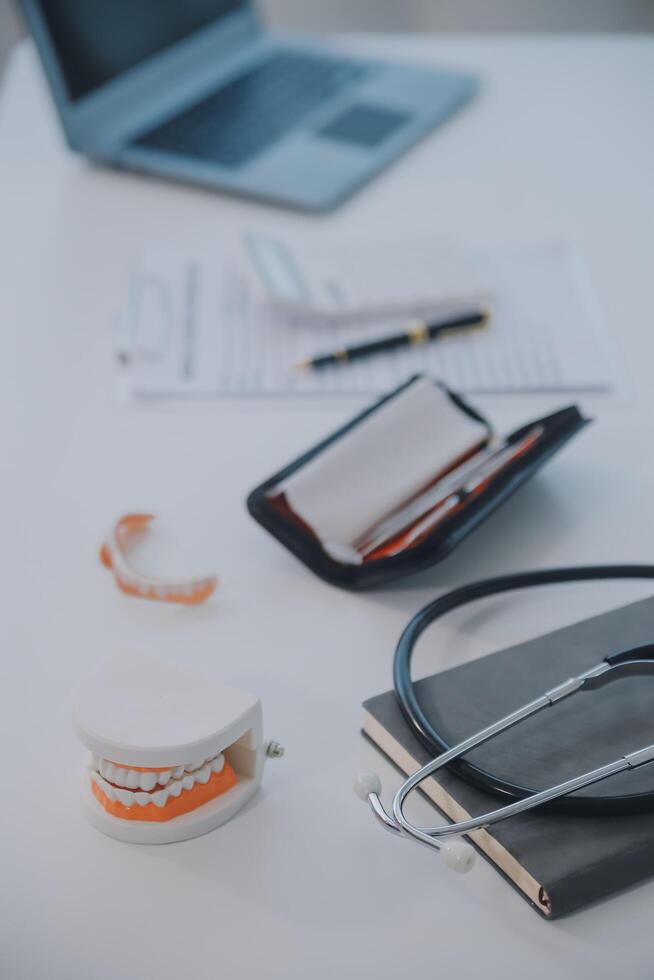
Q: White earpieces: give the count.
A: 2